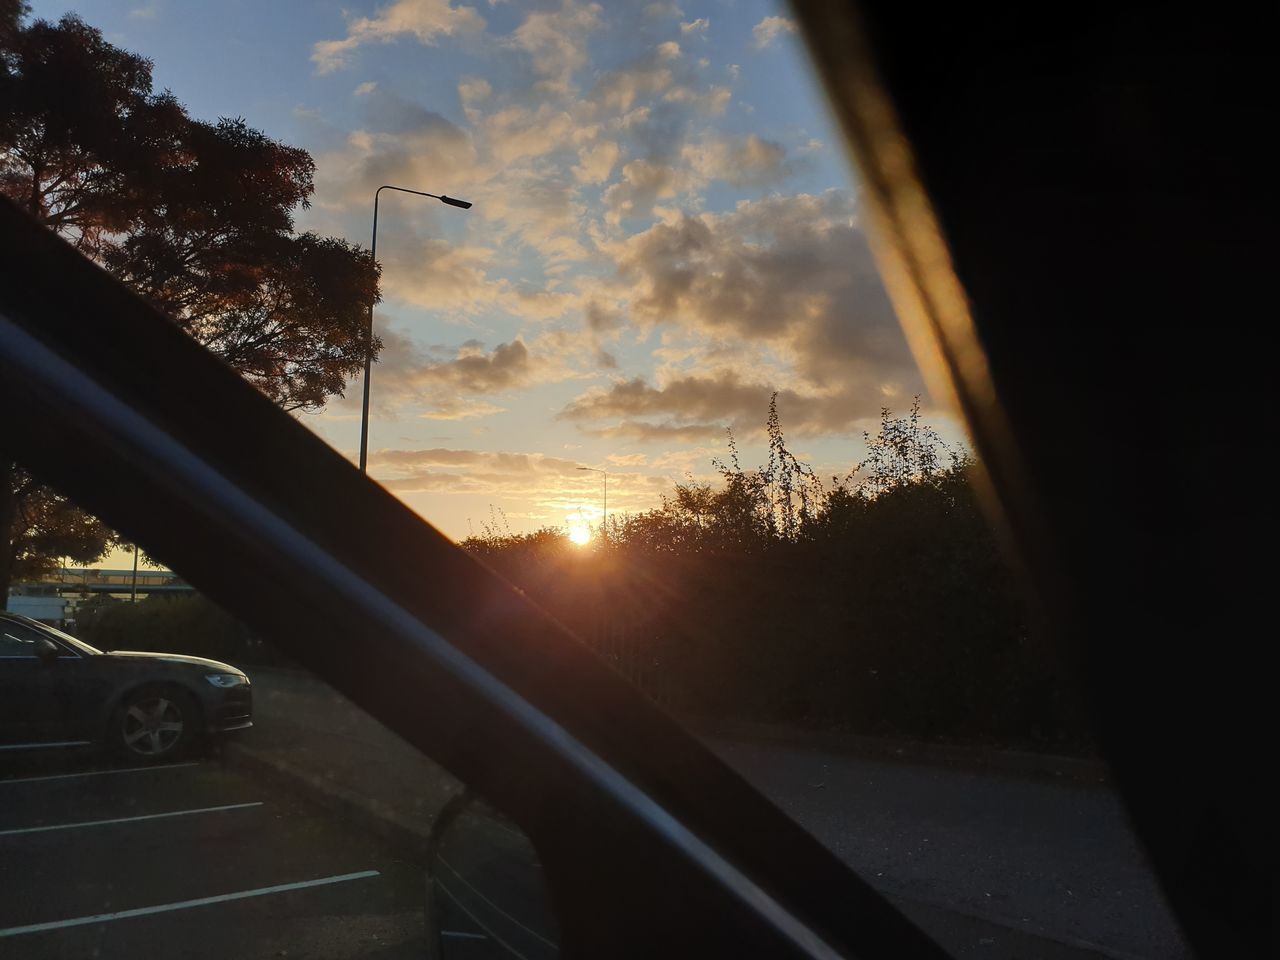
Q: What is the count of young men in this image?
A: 0